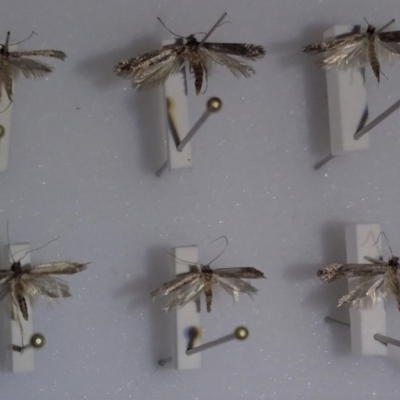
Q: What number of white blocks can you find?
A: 6